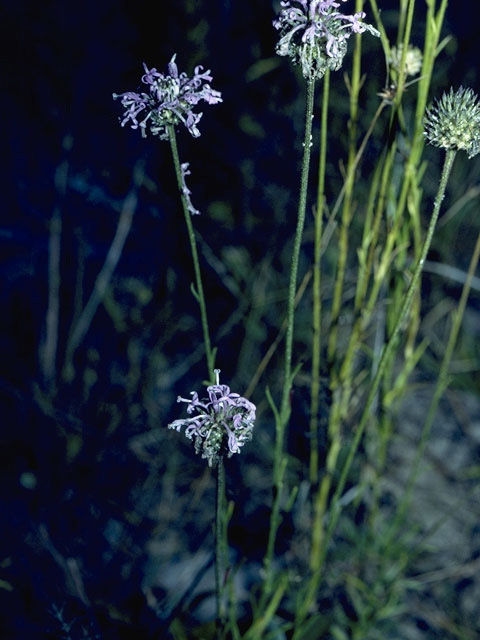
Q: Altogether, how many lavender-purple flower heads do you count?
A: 3